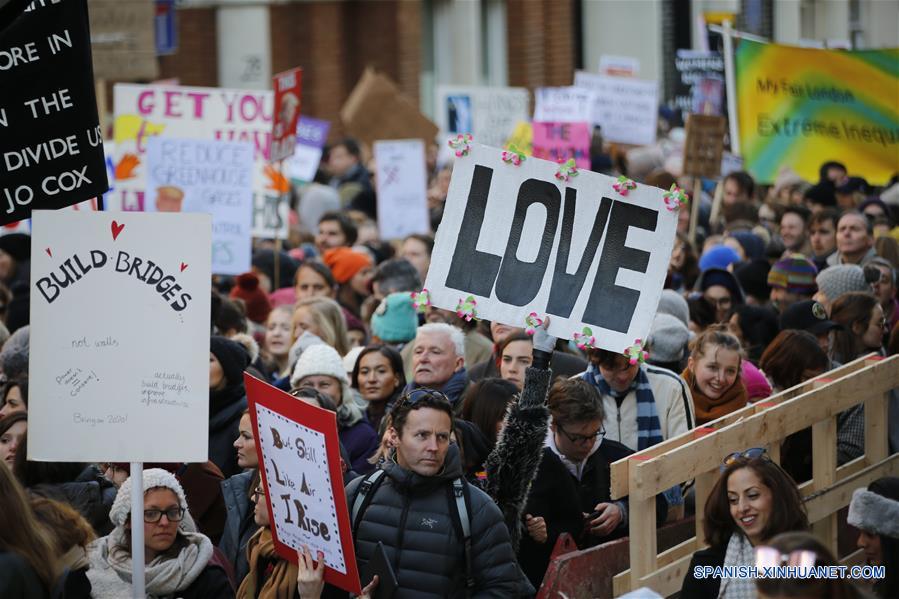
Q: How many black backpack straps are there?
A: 2